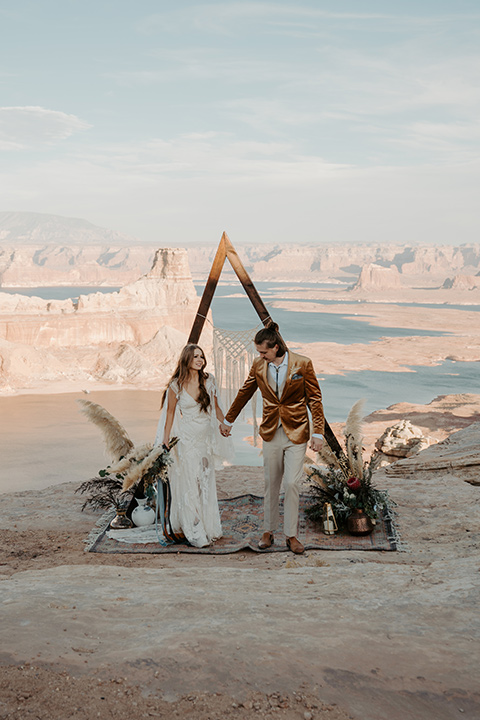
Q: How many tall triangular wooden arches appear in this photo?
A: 1